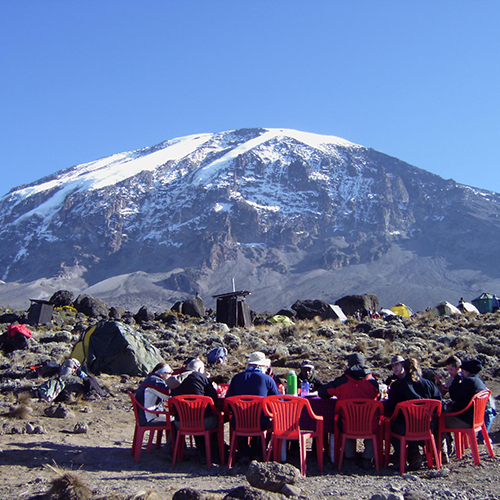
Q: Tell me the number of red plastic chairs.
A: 7